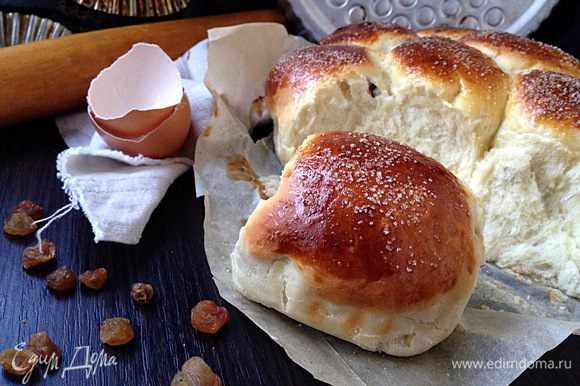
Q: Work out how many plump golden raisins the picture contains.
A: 11